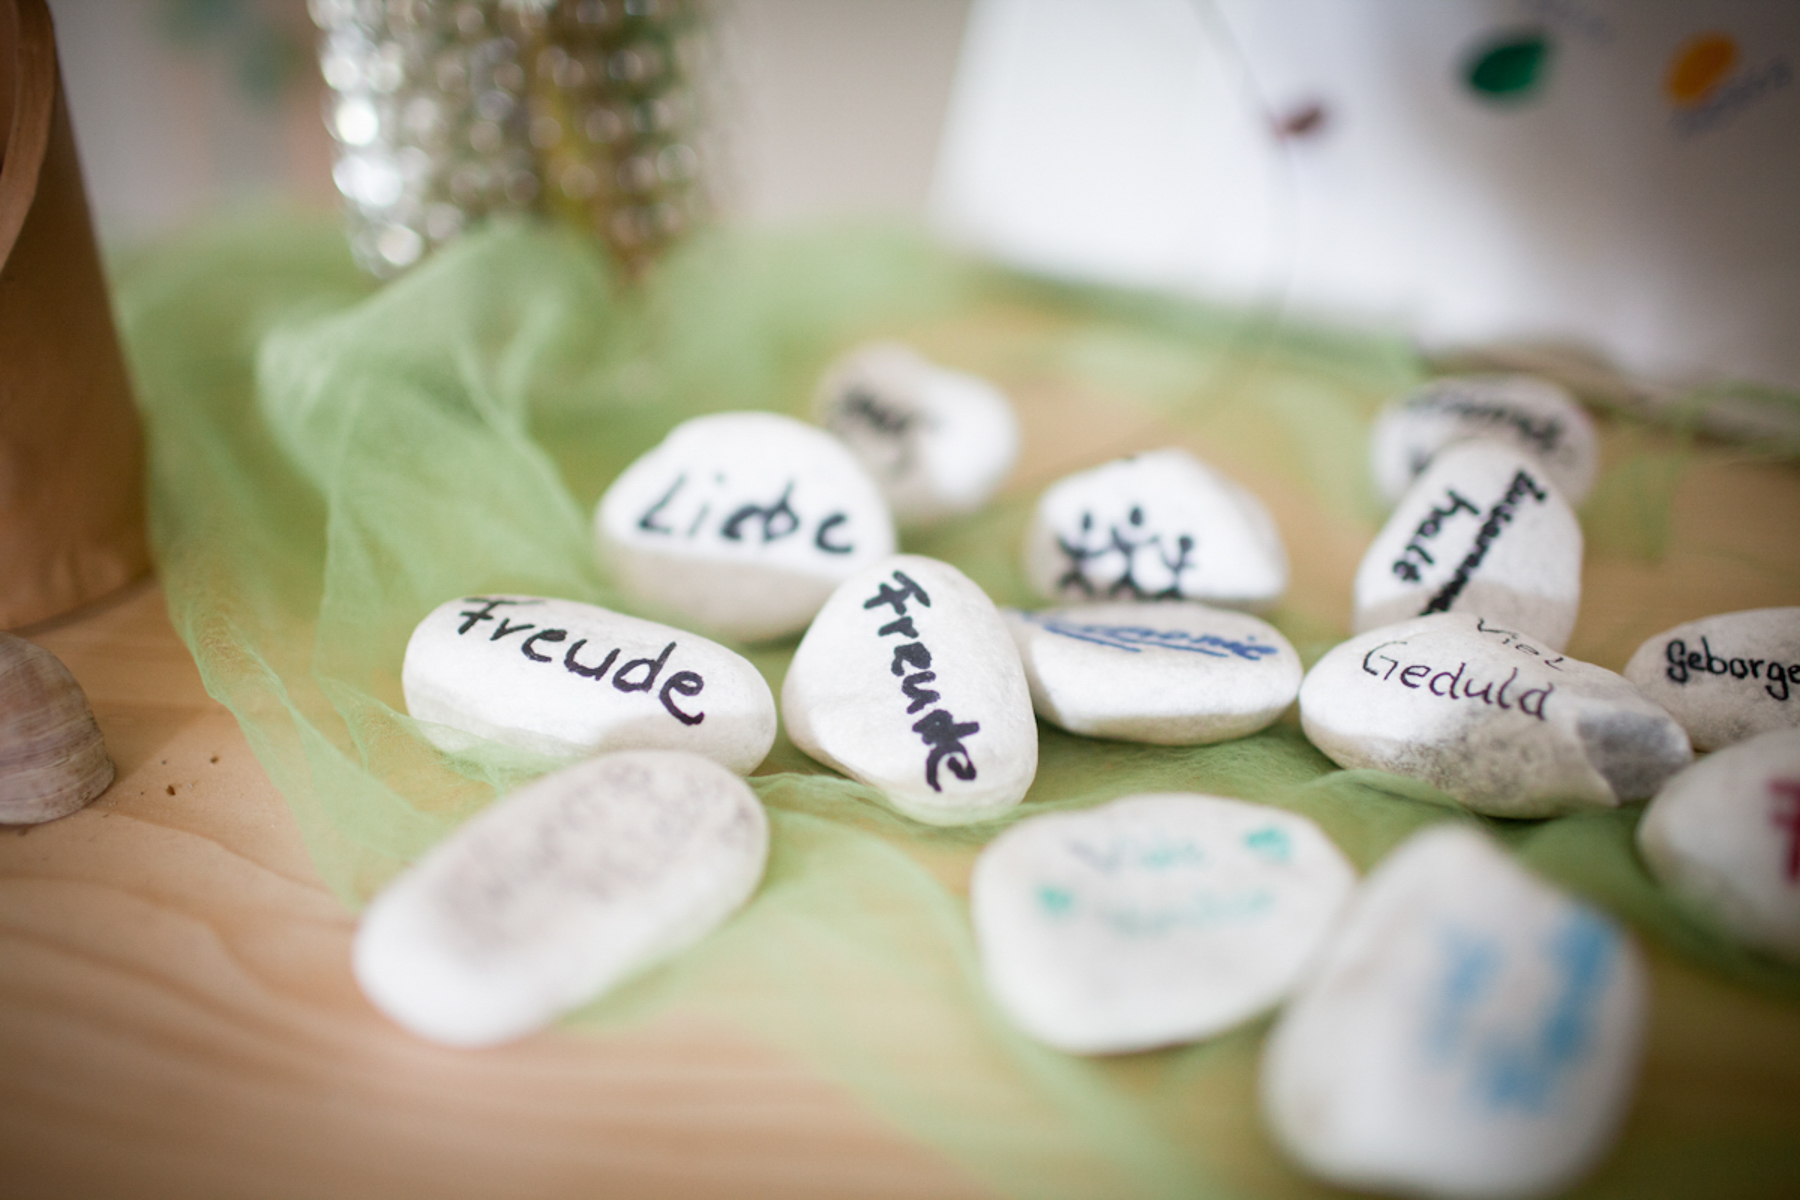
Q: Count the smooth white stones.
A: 14